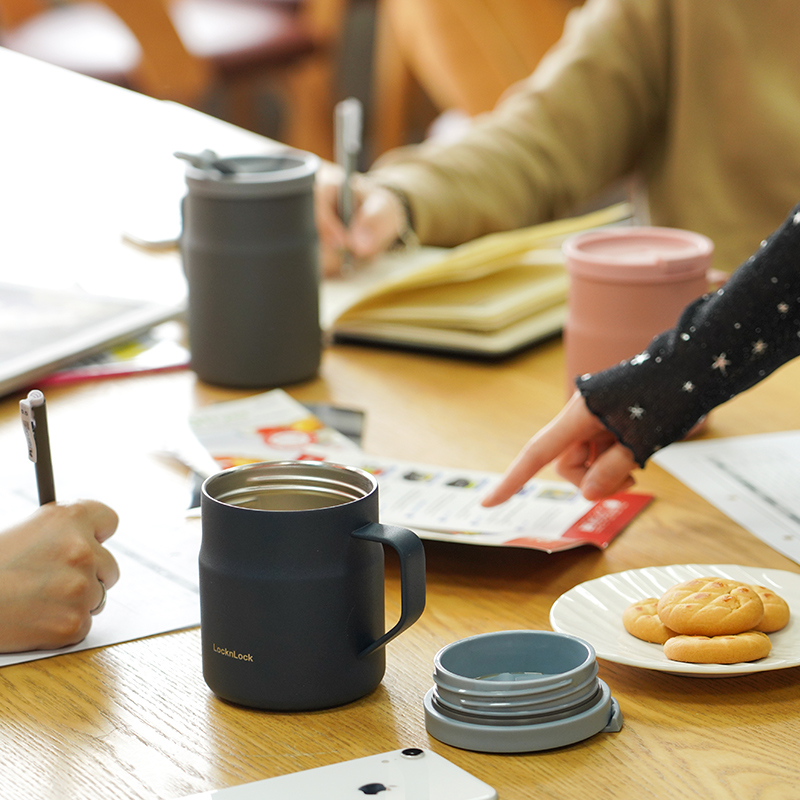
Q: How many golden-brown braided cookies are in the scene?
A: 4